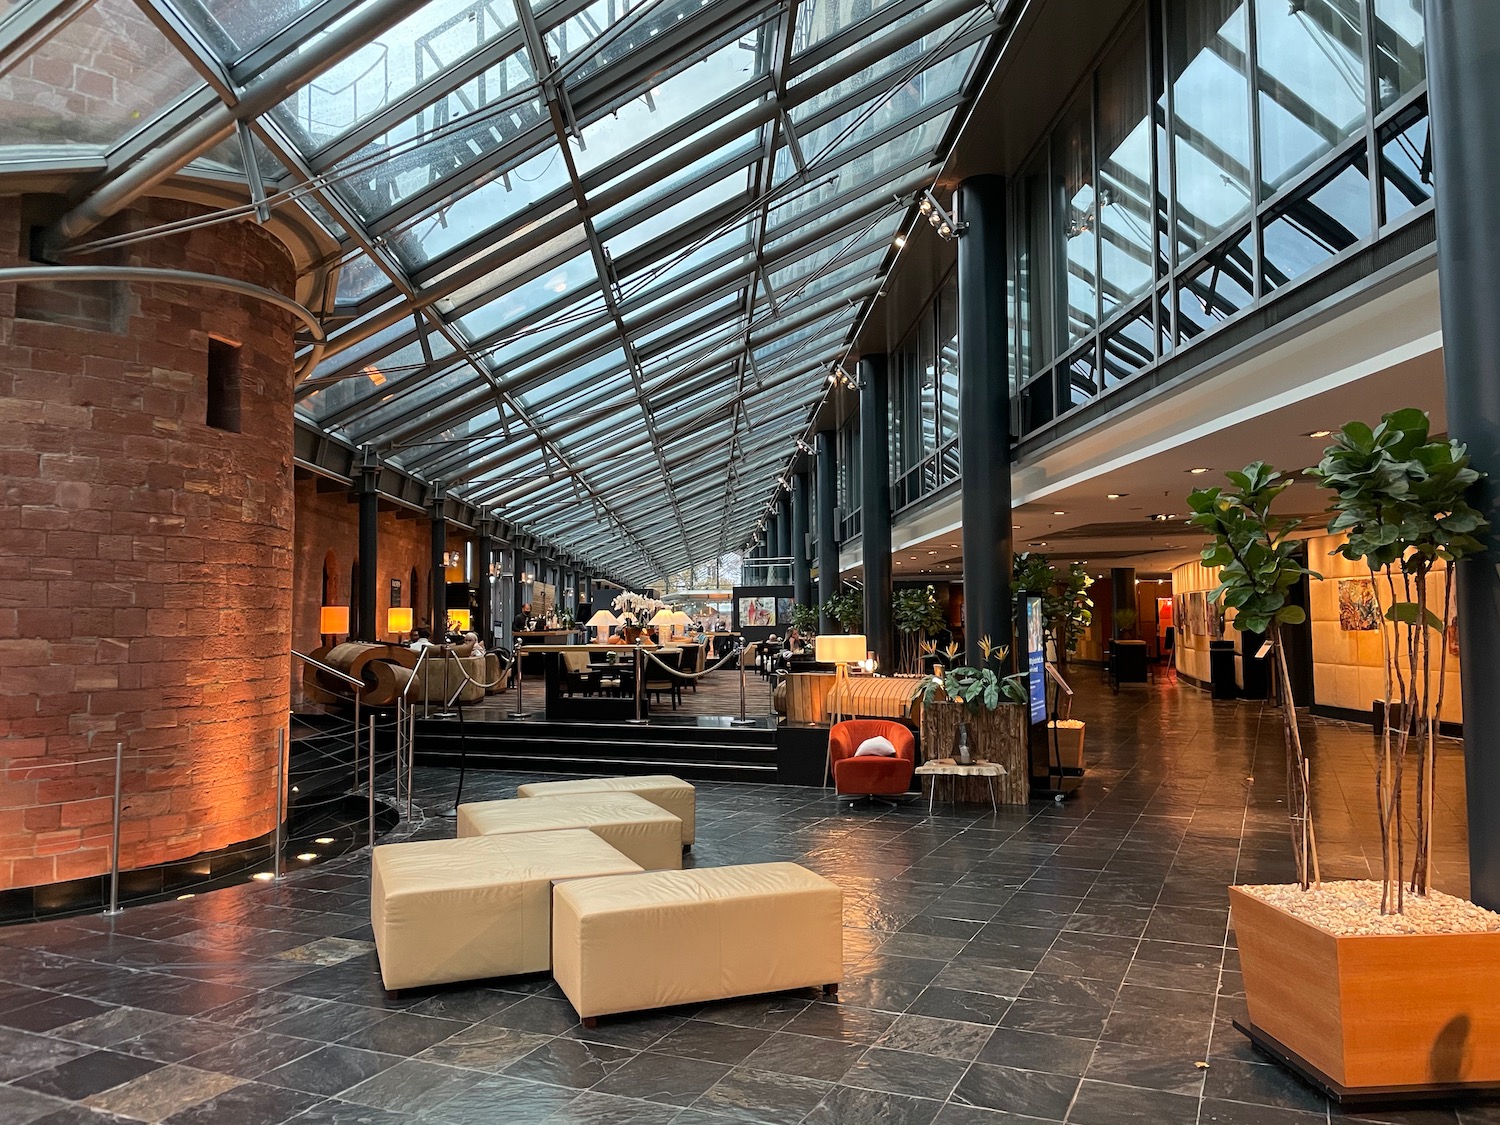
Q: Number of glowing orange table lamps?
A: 3